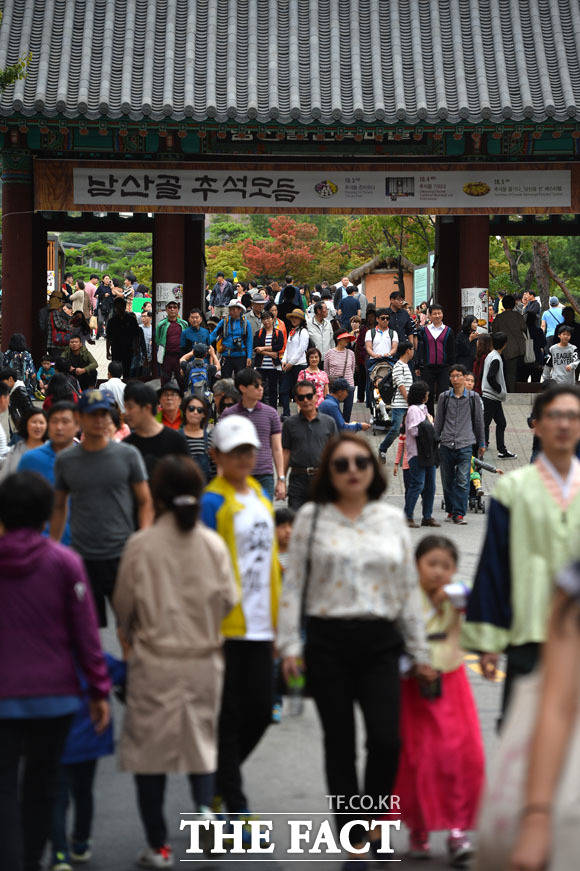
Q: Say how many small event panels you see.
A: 3